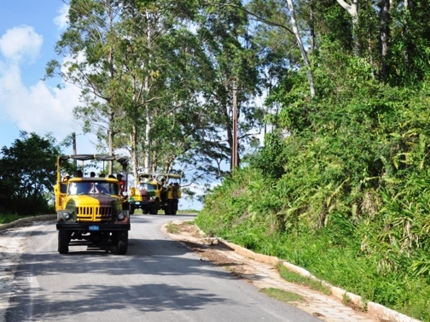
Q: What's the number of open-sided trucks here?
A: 2